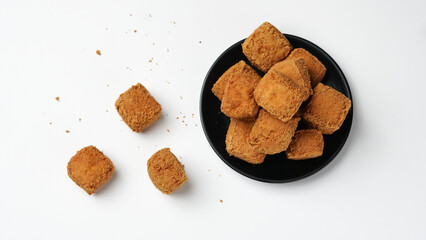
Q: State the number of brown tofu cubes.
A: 13